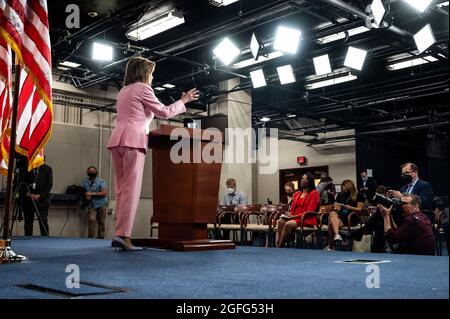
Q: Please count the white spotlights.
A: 11